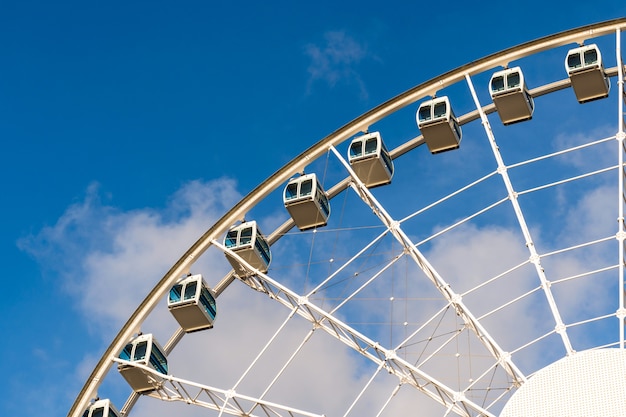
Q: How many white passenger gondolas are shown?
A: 9